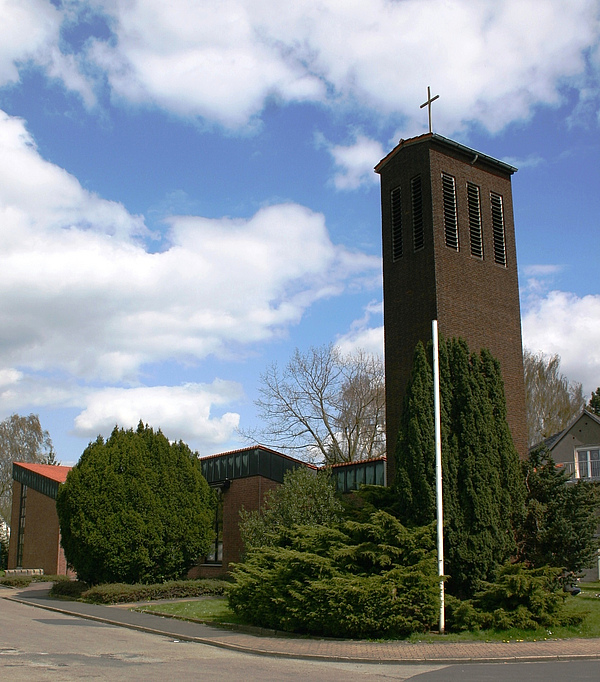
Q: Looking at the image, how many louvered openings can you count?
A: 5